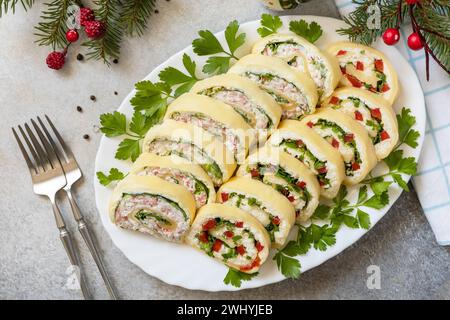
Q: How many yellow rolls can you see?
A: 14